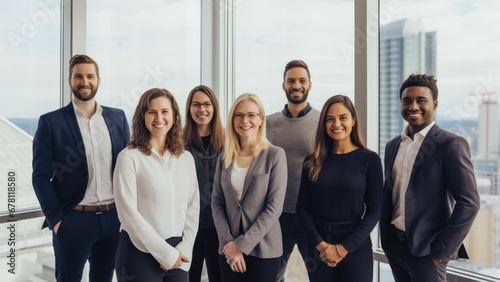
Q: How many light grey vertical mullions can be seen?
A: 3